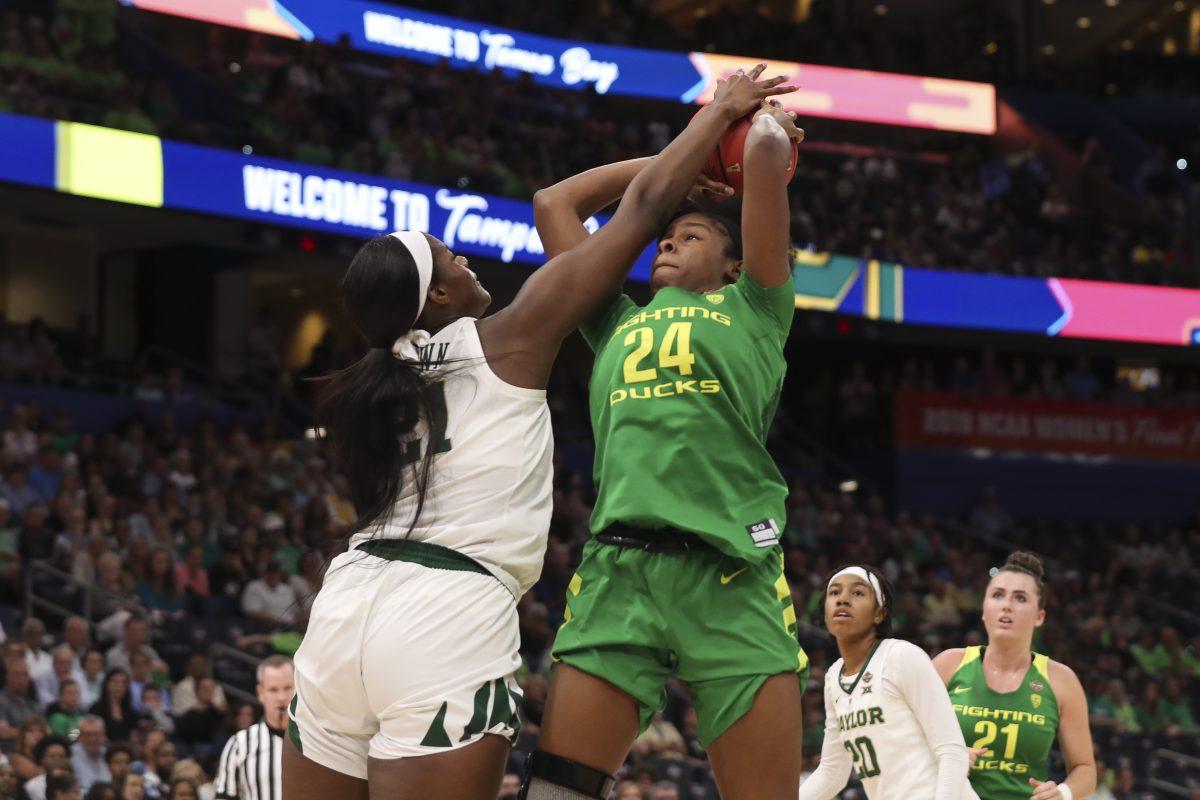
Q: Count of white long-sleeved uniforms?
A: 1